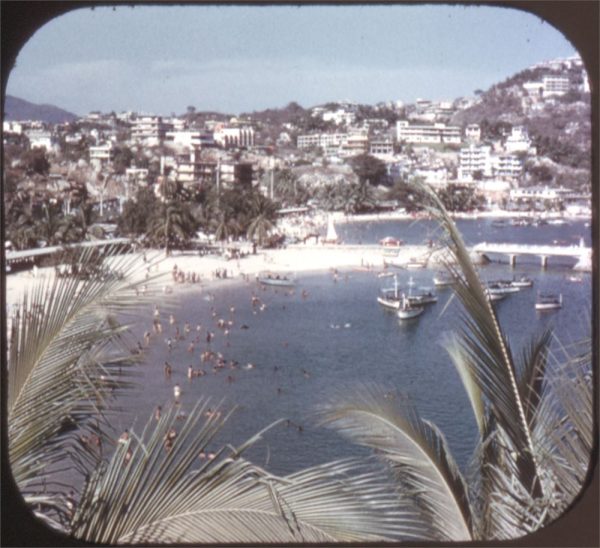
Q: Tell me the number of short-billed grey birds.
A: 0